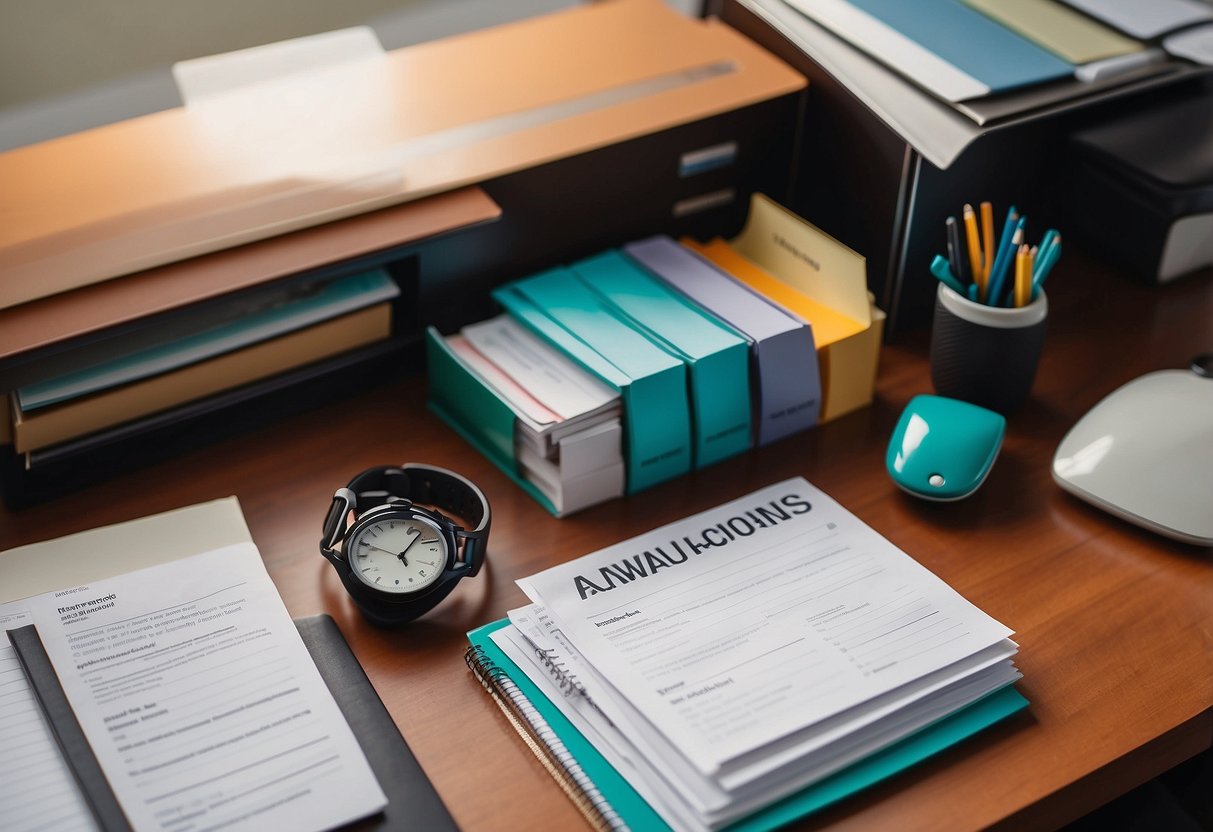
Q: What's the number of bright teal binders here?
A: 2